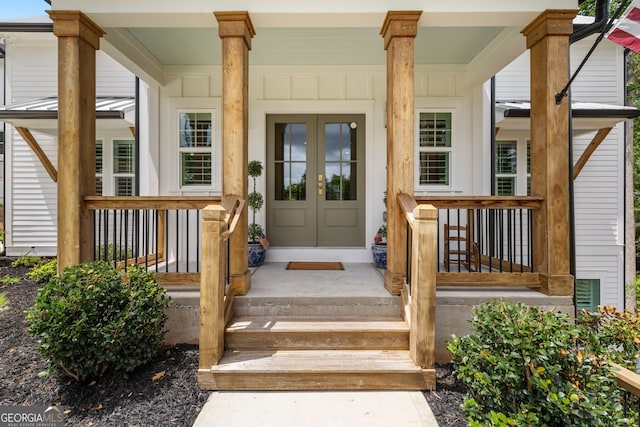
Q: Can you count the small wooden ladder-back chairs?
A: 1